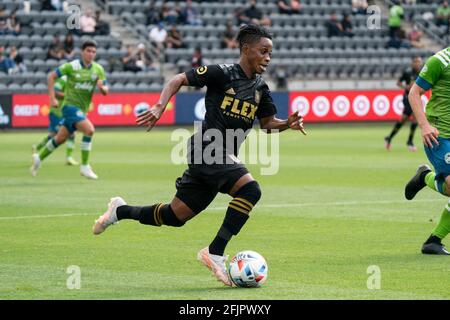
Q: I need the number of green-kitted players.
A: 3